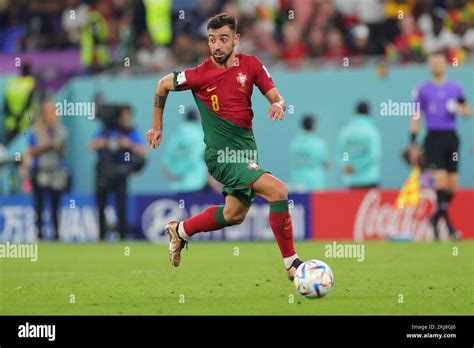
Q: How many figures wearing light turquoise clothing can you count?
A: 3